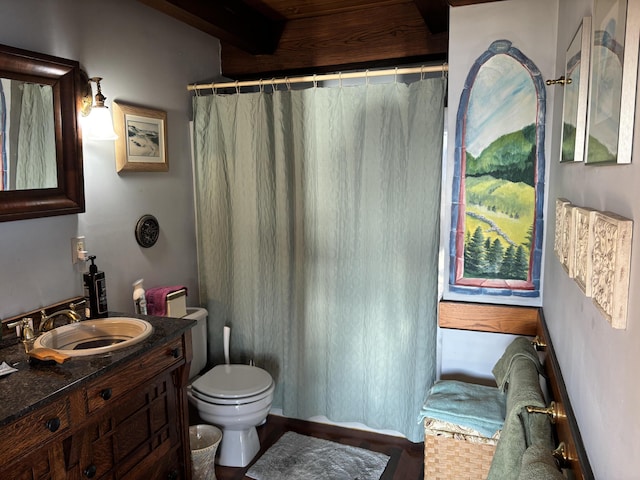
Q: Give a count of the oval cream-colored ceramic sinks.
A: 1